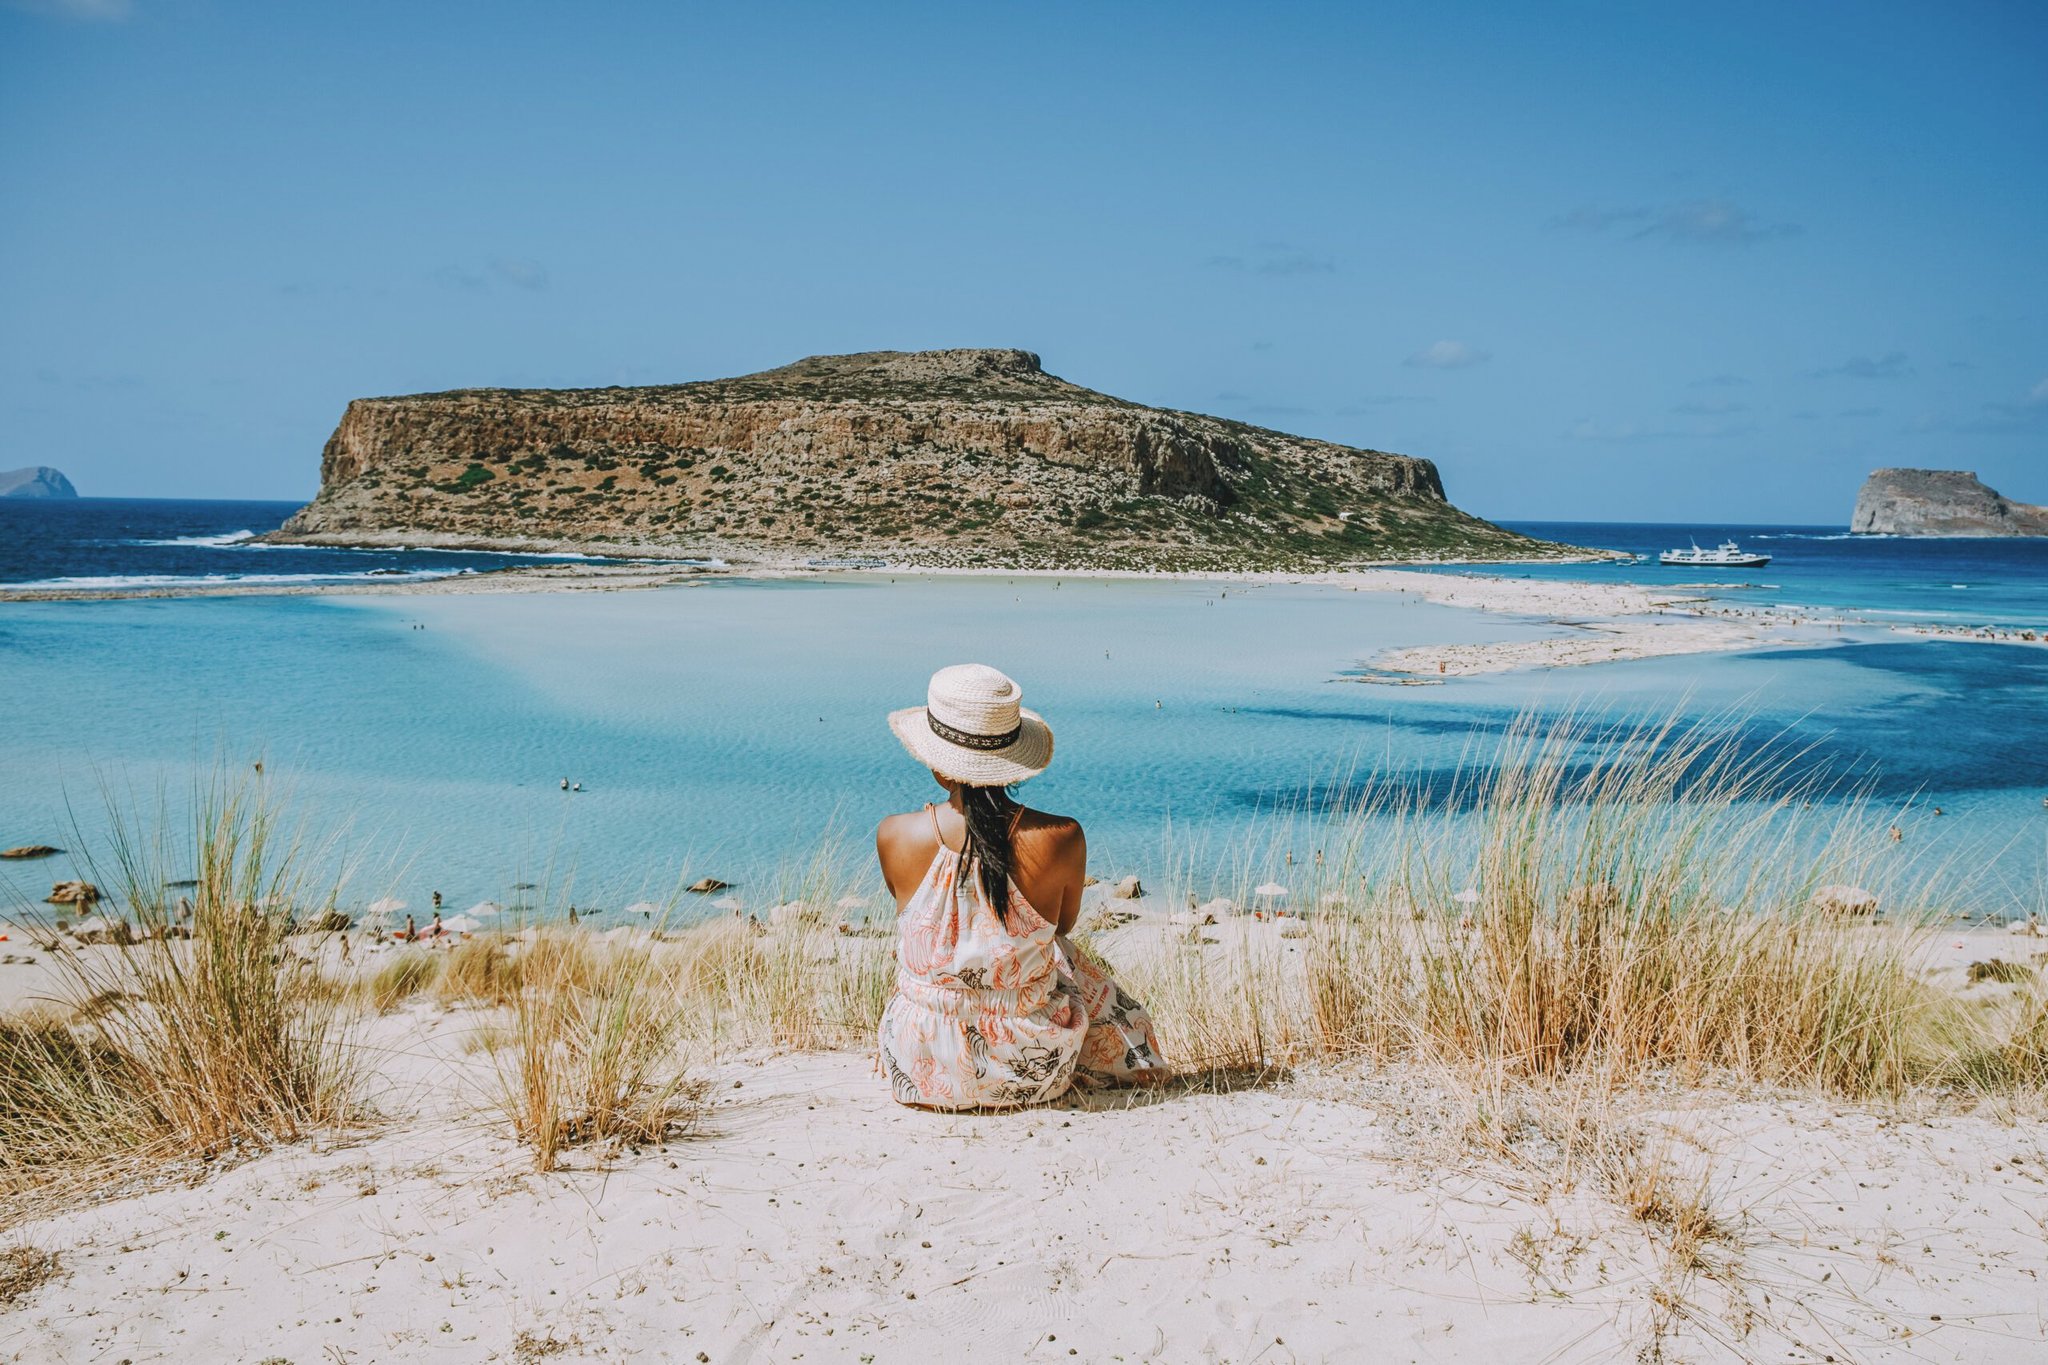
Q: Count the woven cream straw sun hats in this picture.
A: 1